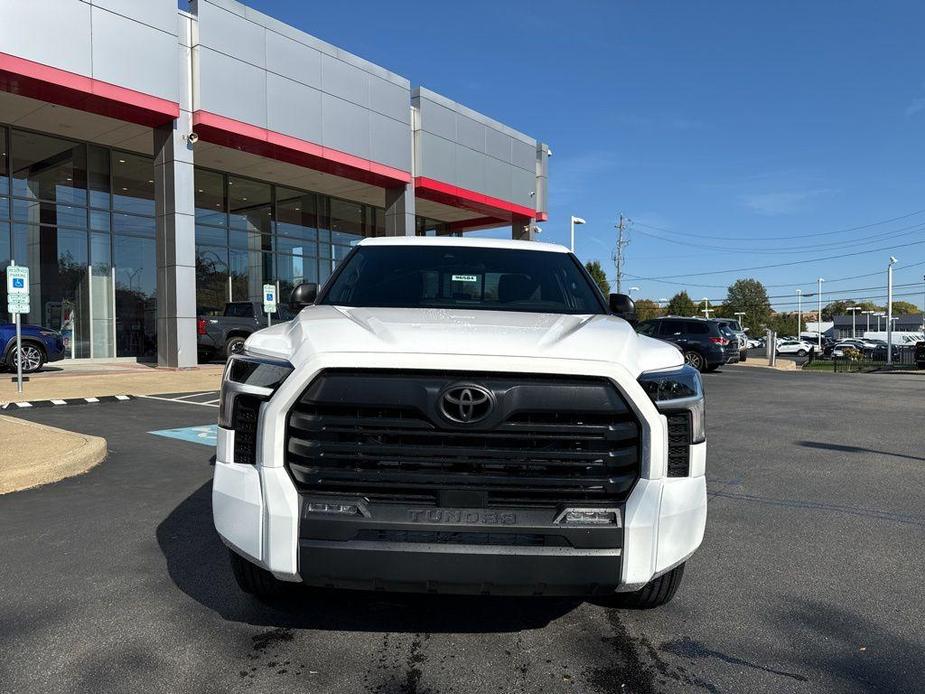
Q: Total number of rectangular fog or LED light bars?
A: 2